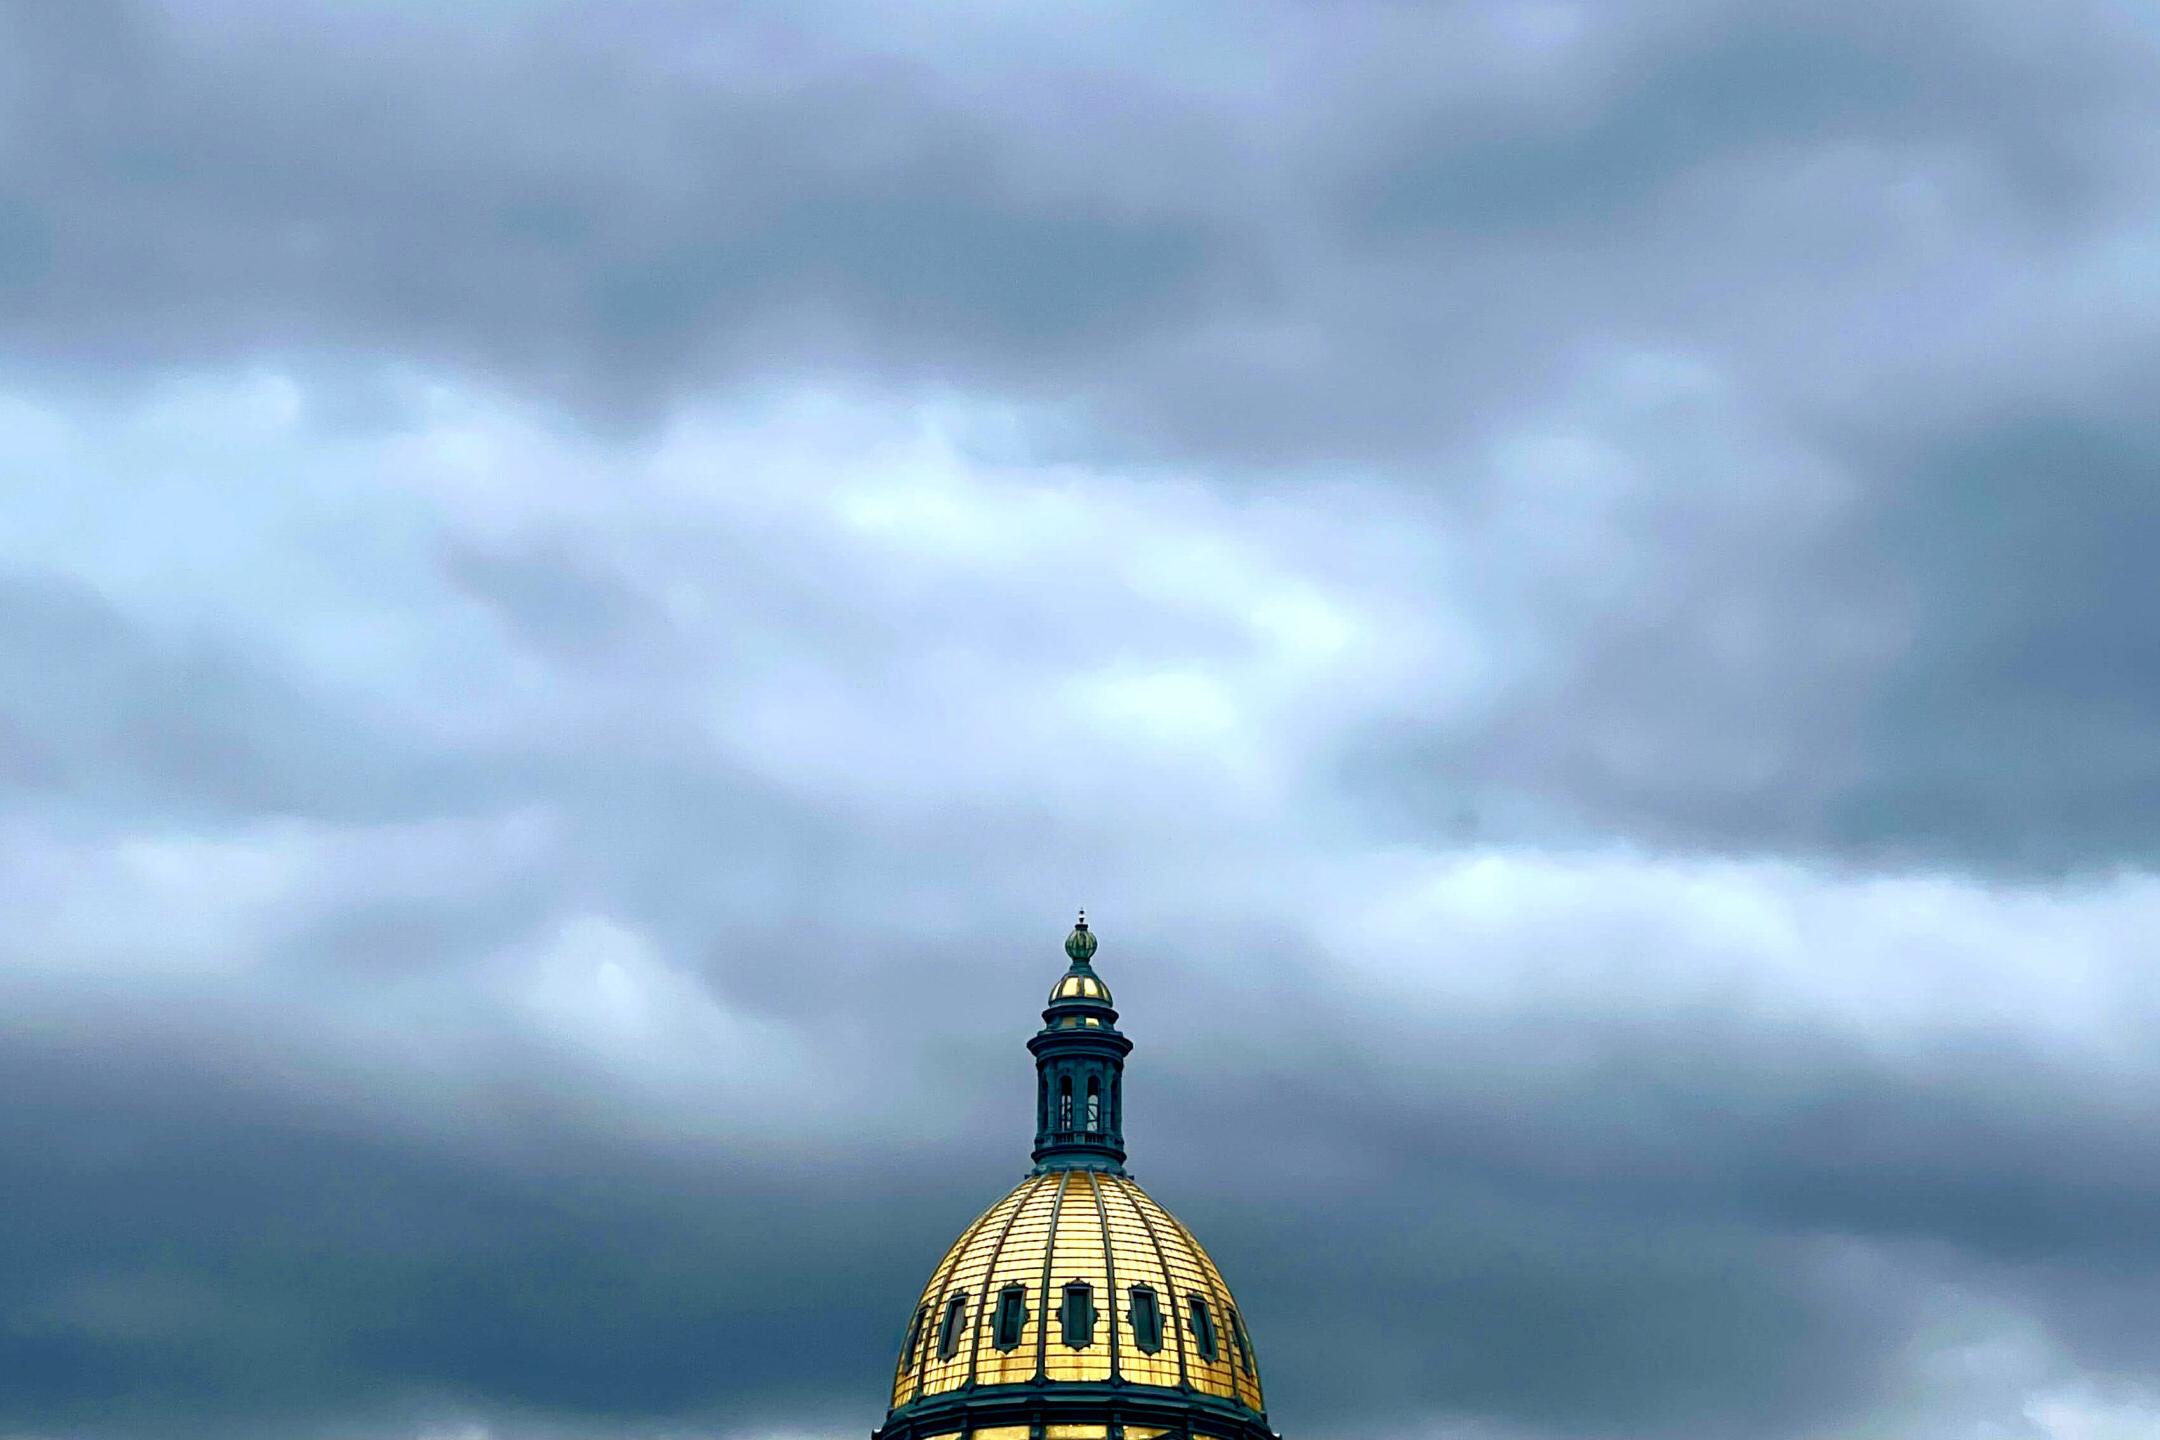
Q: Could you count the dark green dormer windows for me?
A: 7